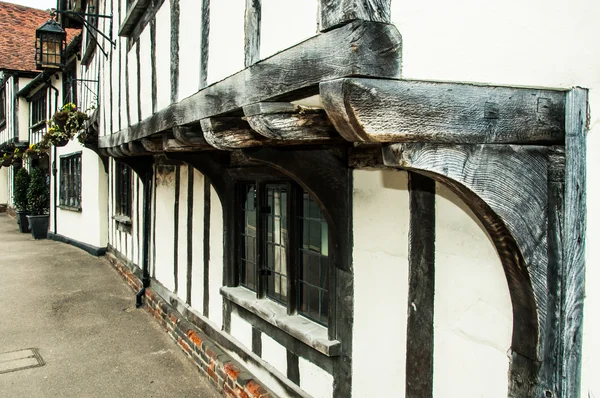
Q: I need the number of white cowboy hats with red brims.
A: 0